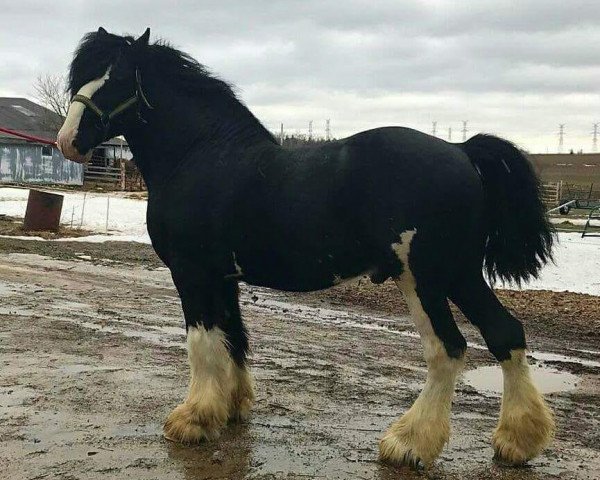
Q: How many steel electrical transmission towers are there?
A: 6